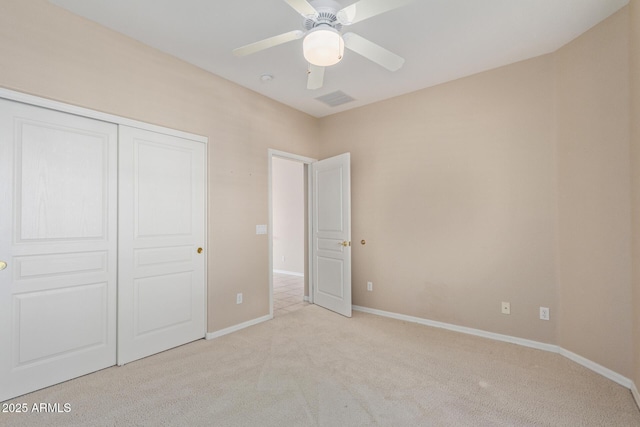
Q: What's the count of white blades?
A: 5